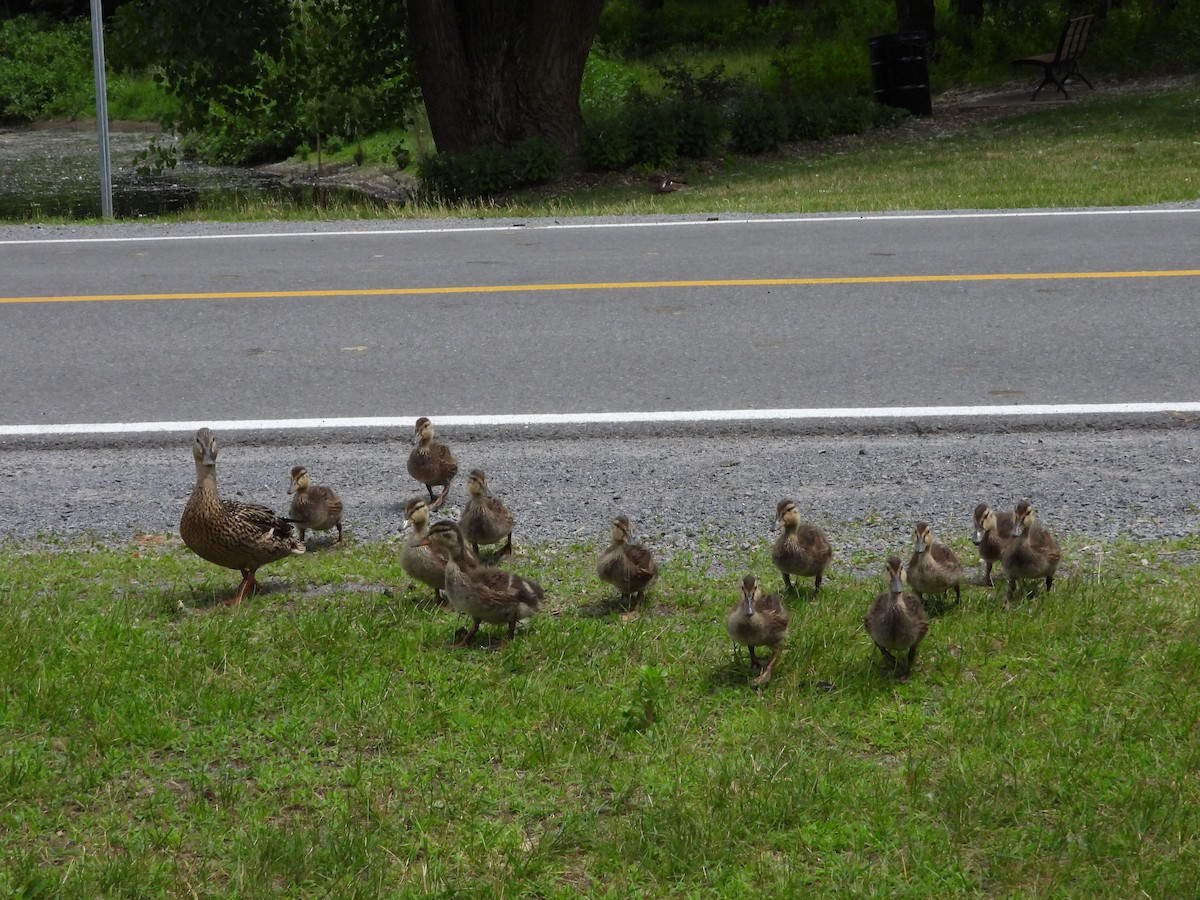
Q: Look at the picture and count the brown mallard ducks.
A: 13